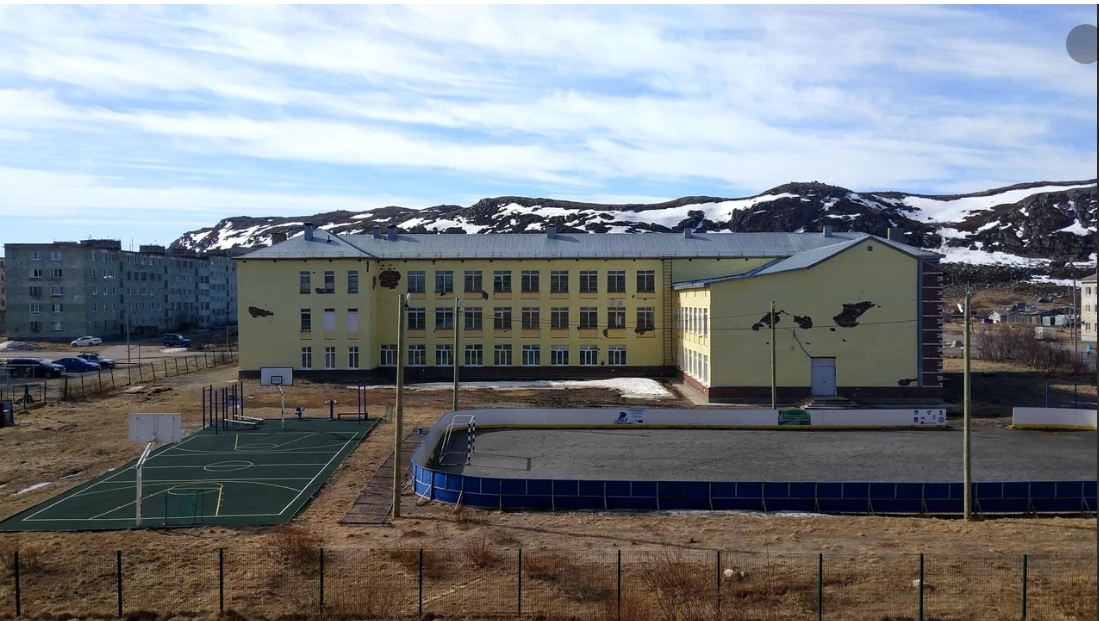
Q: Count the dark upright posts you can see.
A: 11